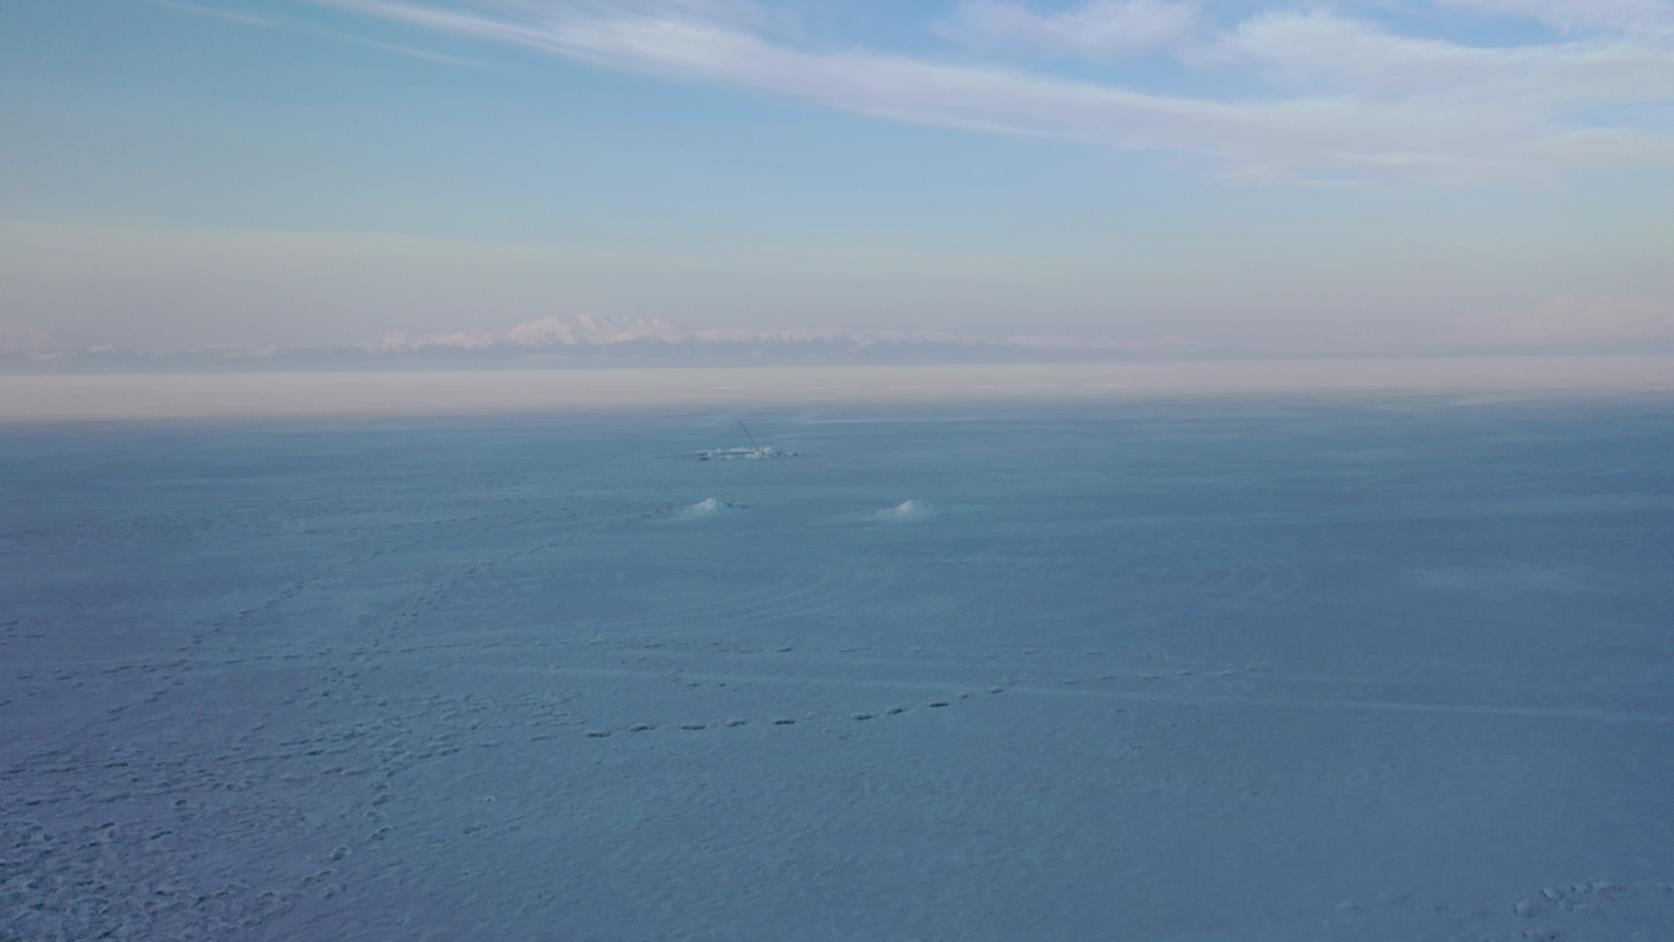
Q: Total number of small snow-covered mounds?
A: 2